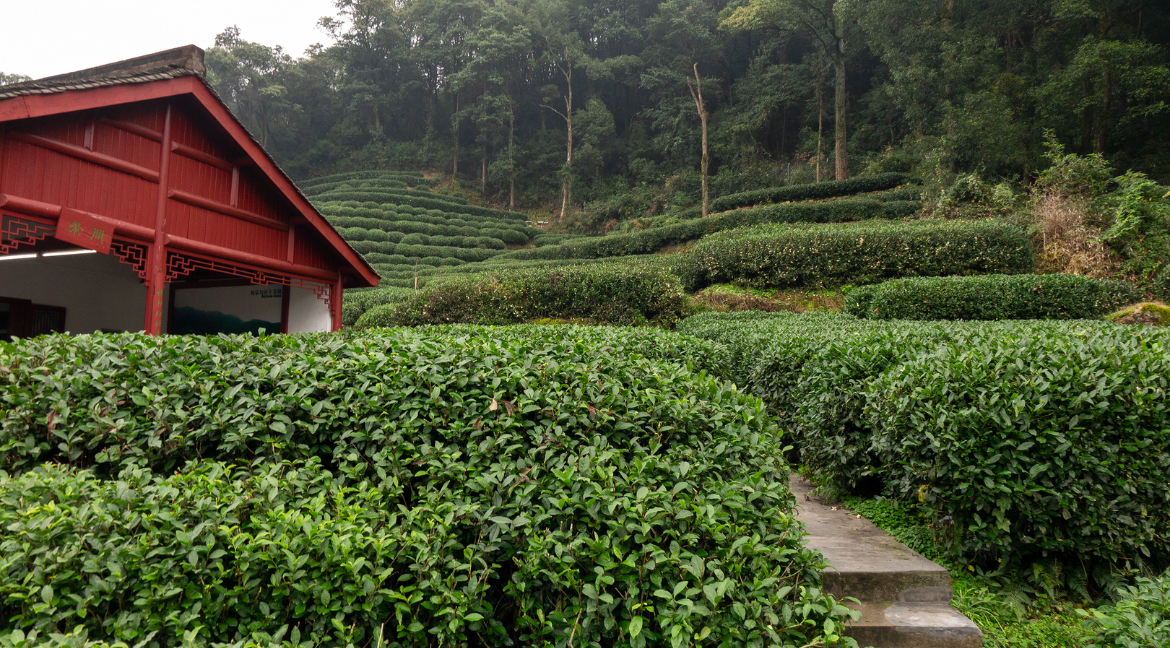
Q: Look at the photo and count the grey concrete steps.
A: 2